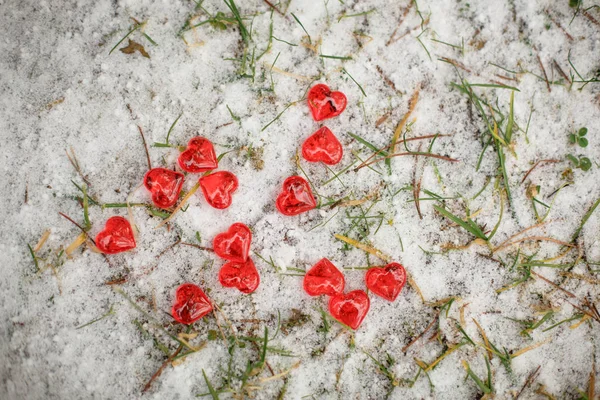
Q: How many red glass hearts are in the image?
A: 13